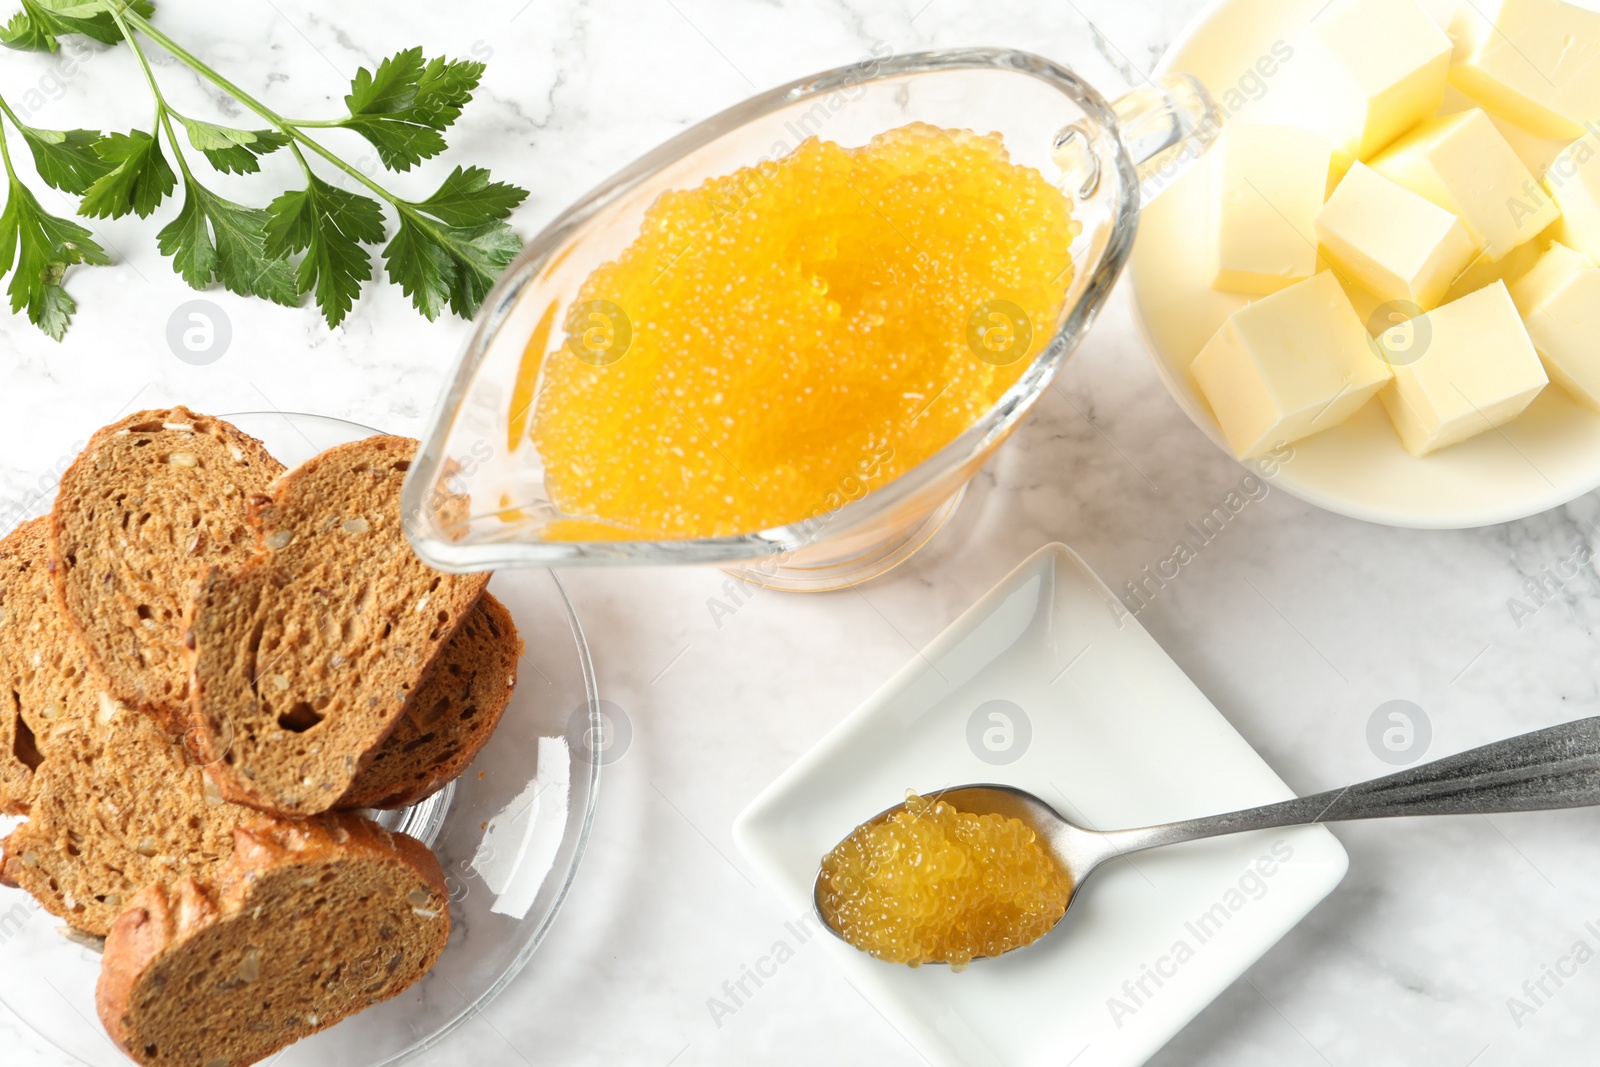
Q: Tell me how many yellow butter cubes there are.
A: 9